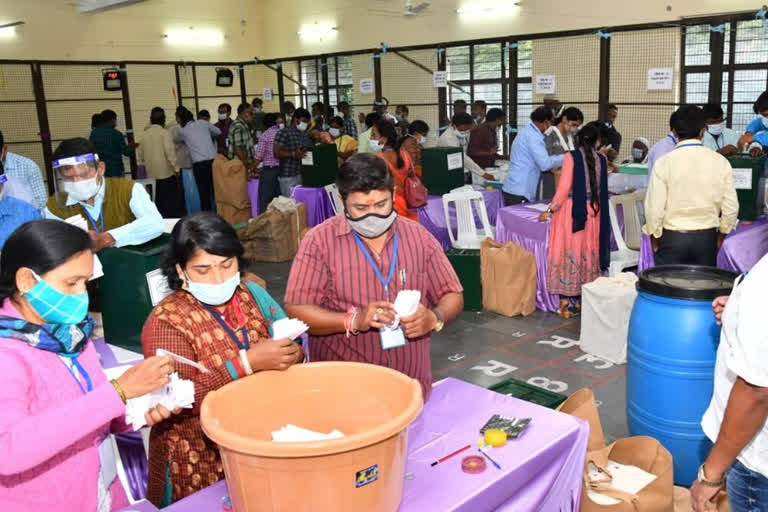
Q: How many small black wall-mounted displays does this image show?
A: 2